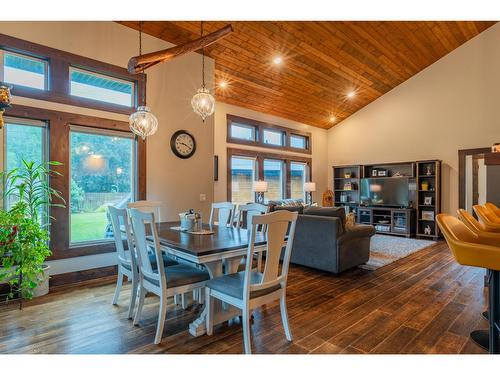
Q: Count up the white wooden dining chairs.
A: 6